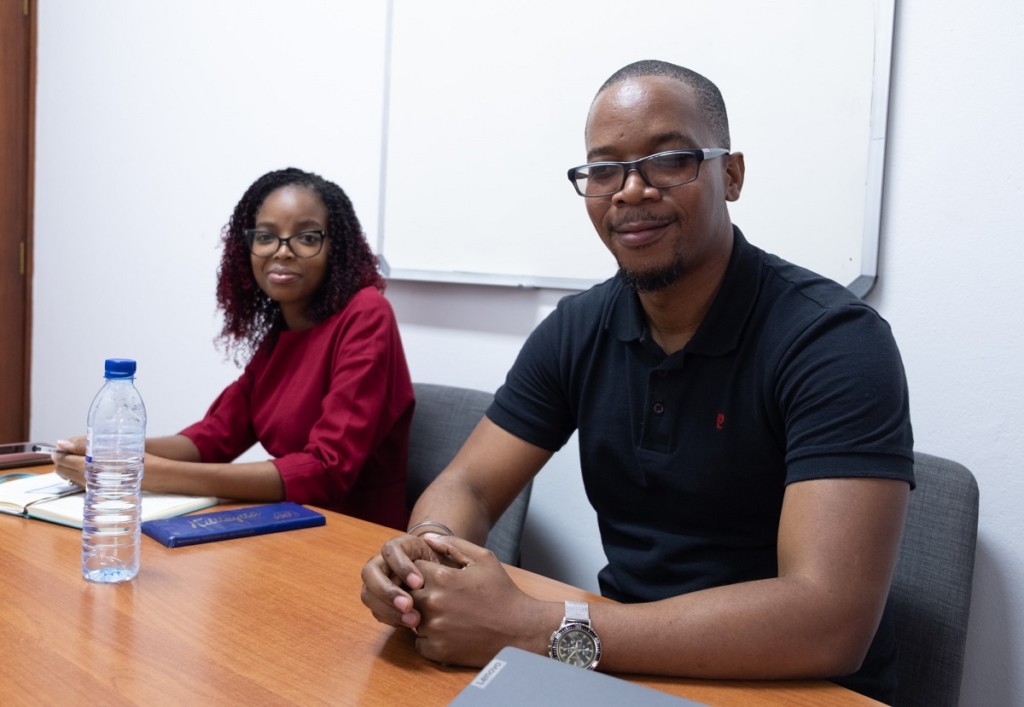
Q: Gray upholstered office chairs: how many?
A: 2